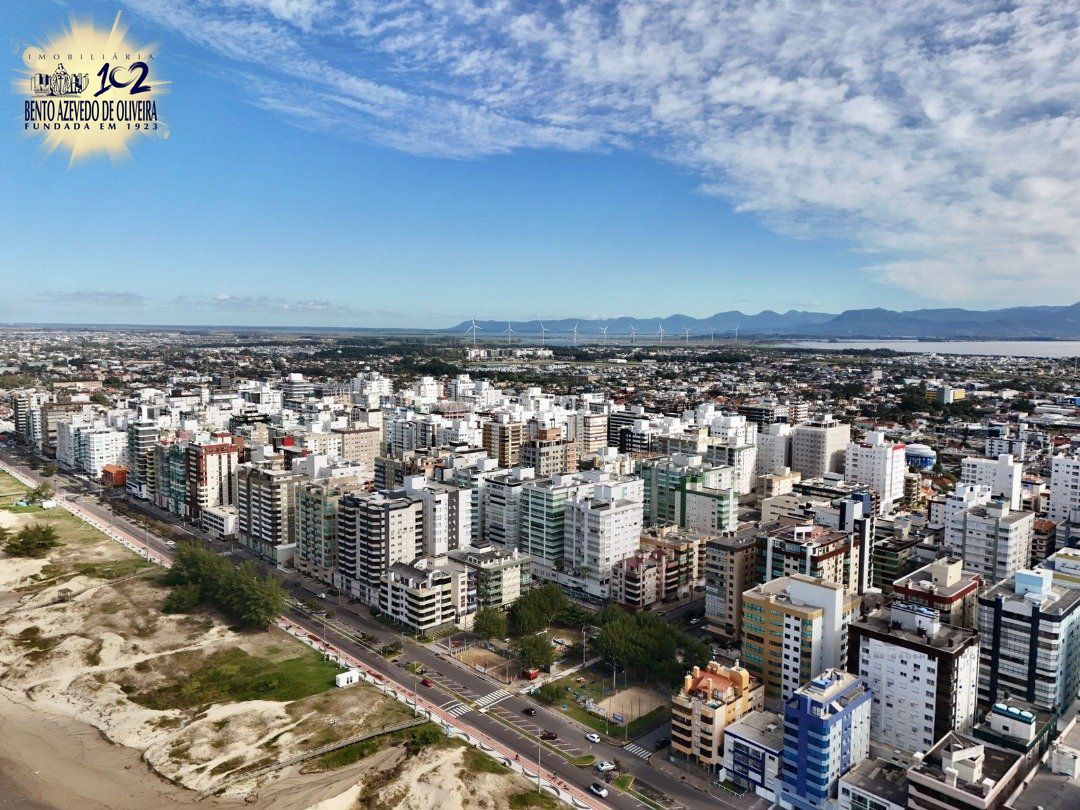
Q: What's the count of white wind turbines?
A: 10